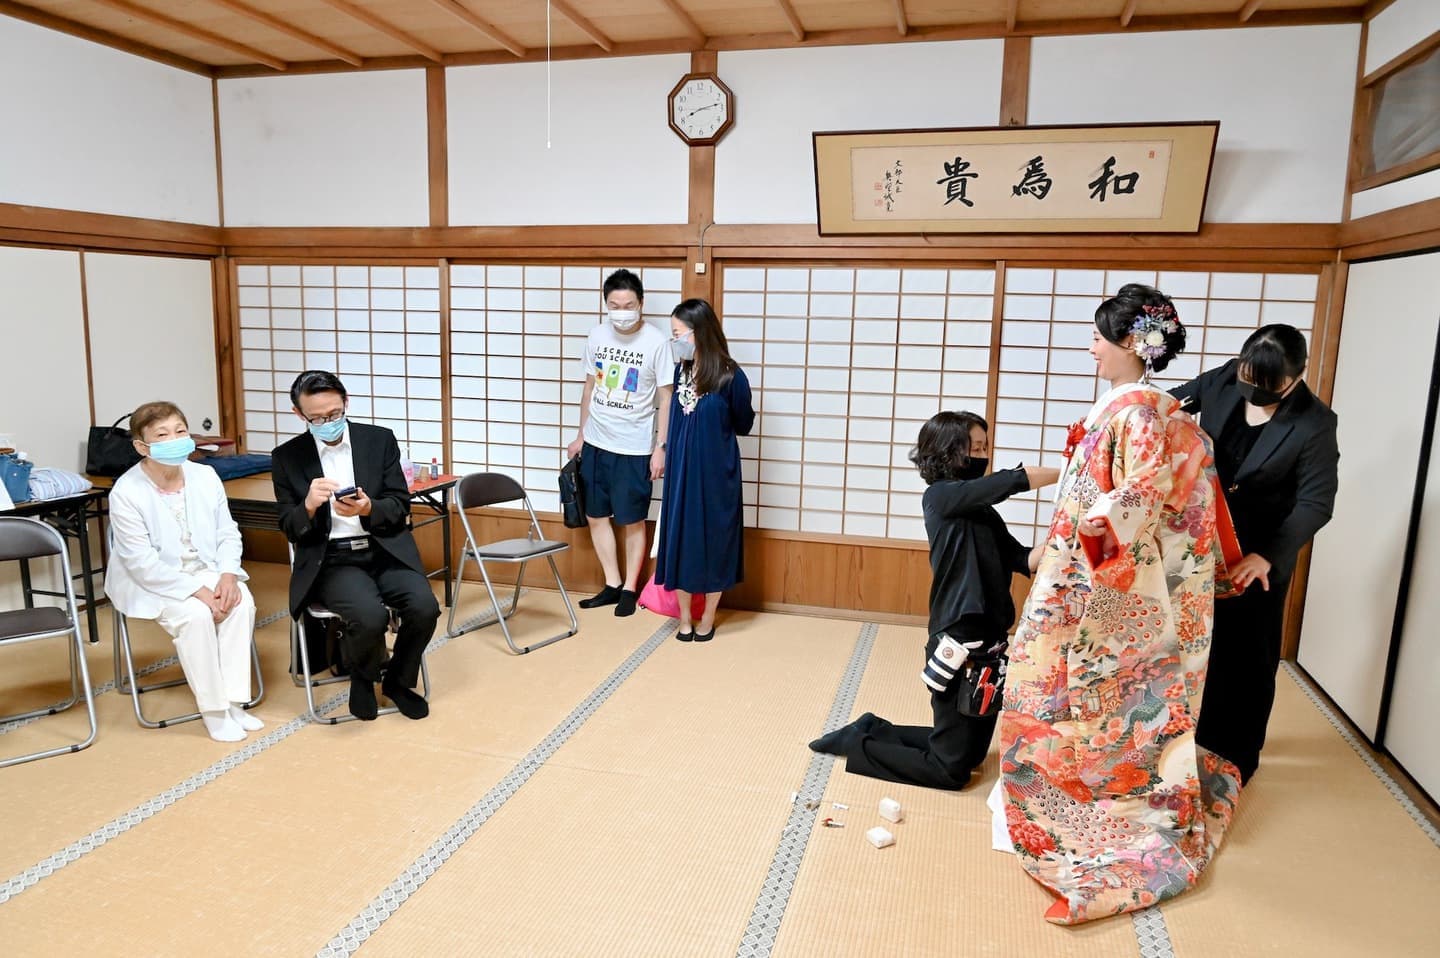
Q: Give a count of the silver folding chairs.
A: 4